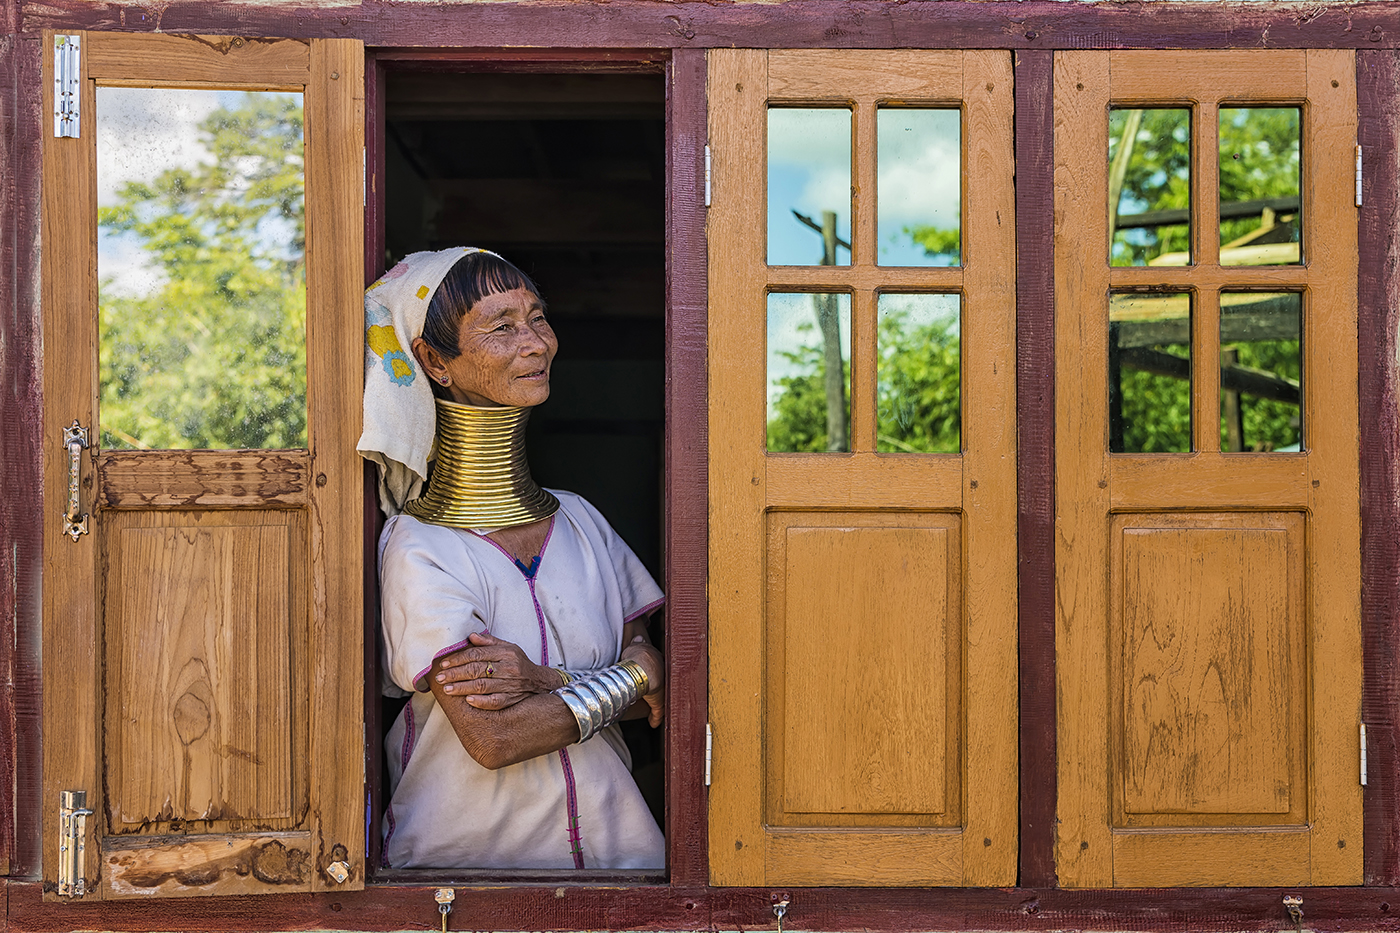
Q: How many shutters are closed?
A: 2